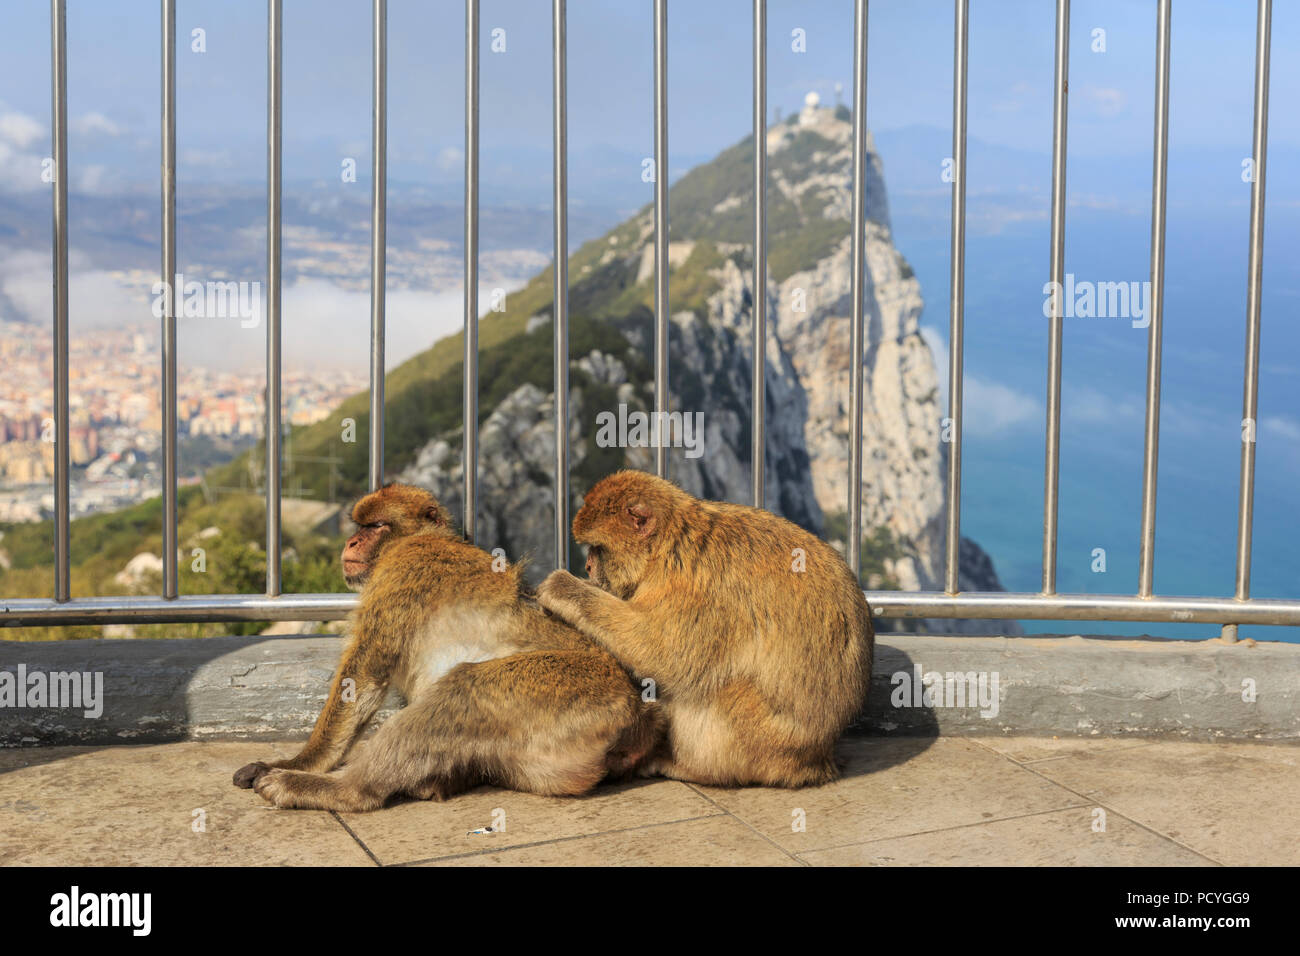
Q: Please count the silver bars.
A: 13